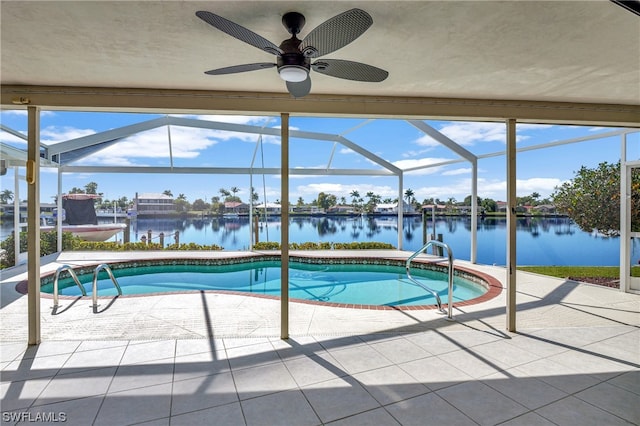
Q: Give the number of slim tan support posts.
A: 3